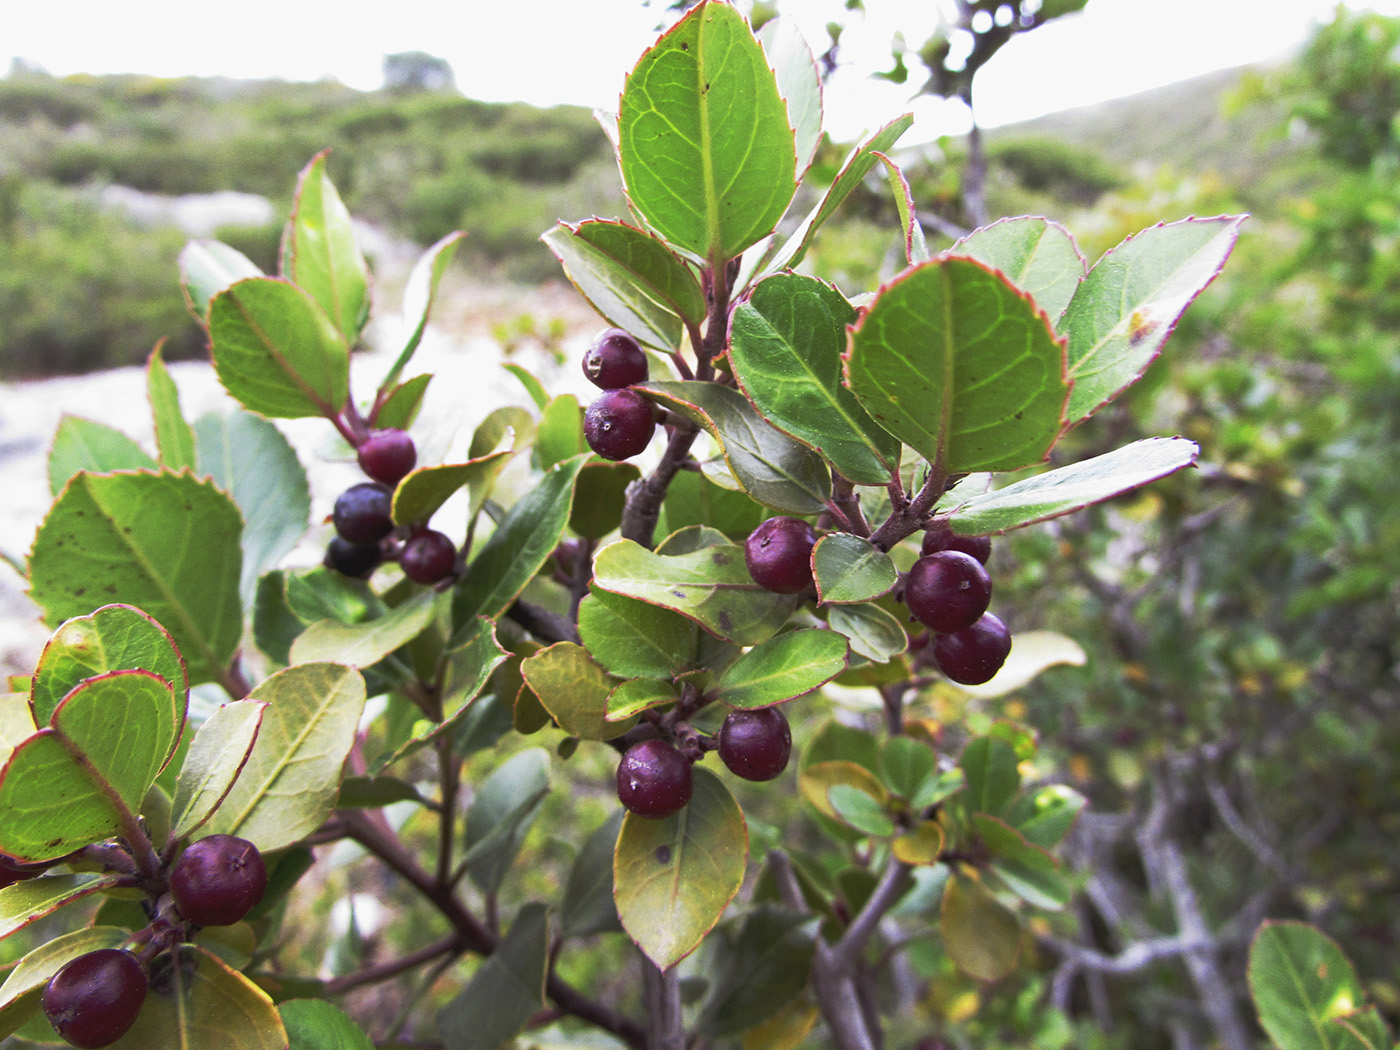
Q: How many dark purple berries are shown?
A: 15